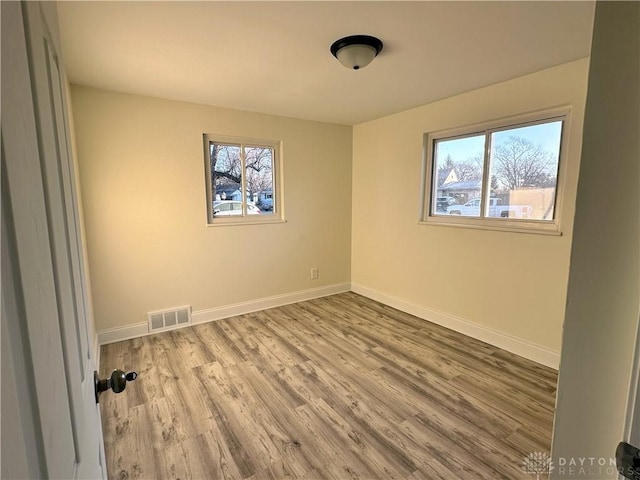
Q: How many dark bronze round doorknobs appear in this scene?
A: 1